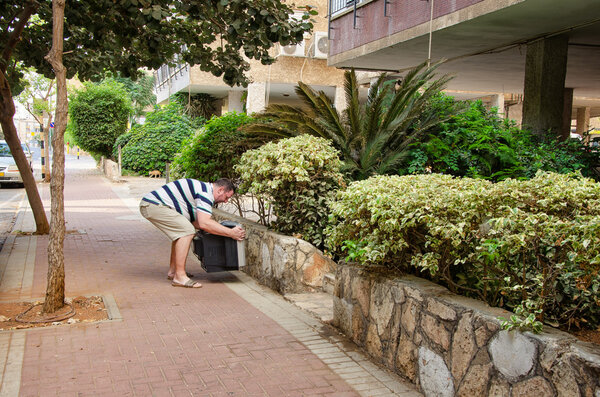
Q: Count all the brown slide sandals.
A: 2